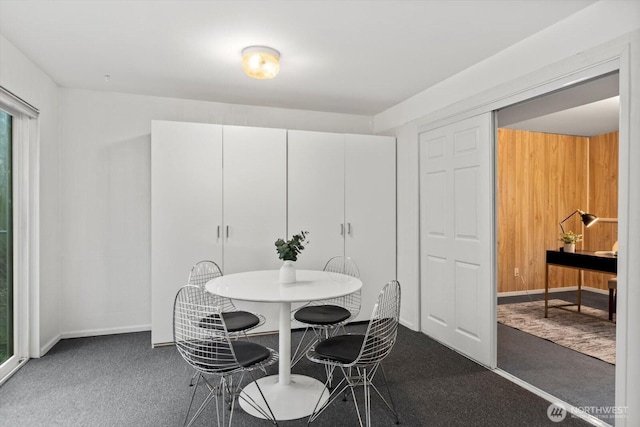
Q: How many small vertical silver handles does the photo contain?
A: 4